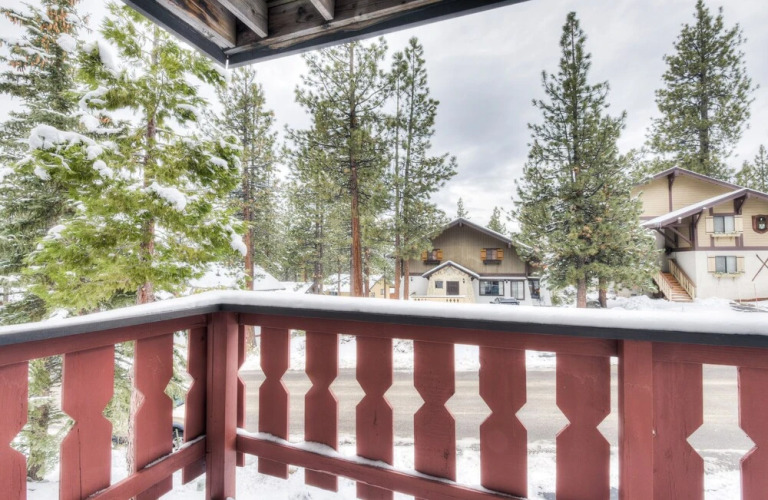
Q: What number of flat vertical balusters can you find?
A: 13